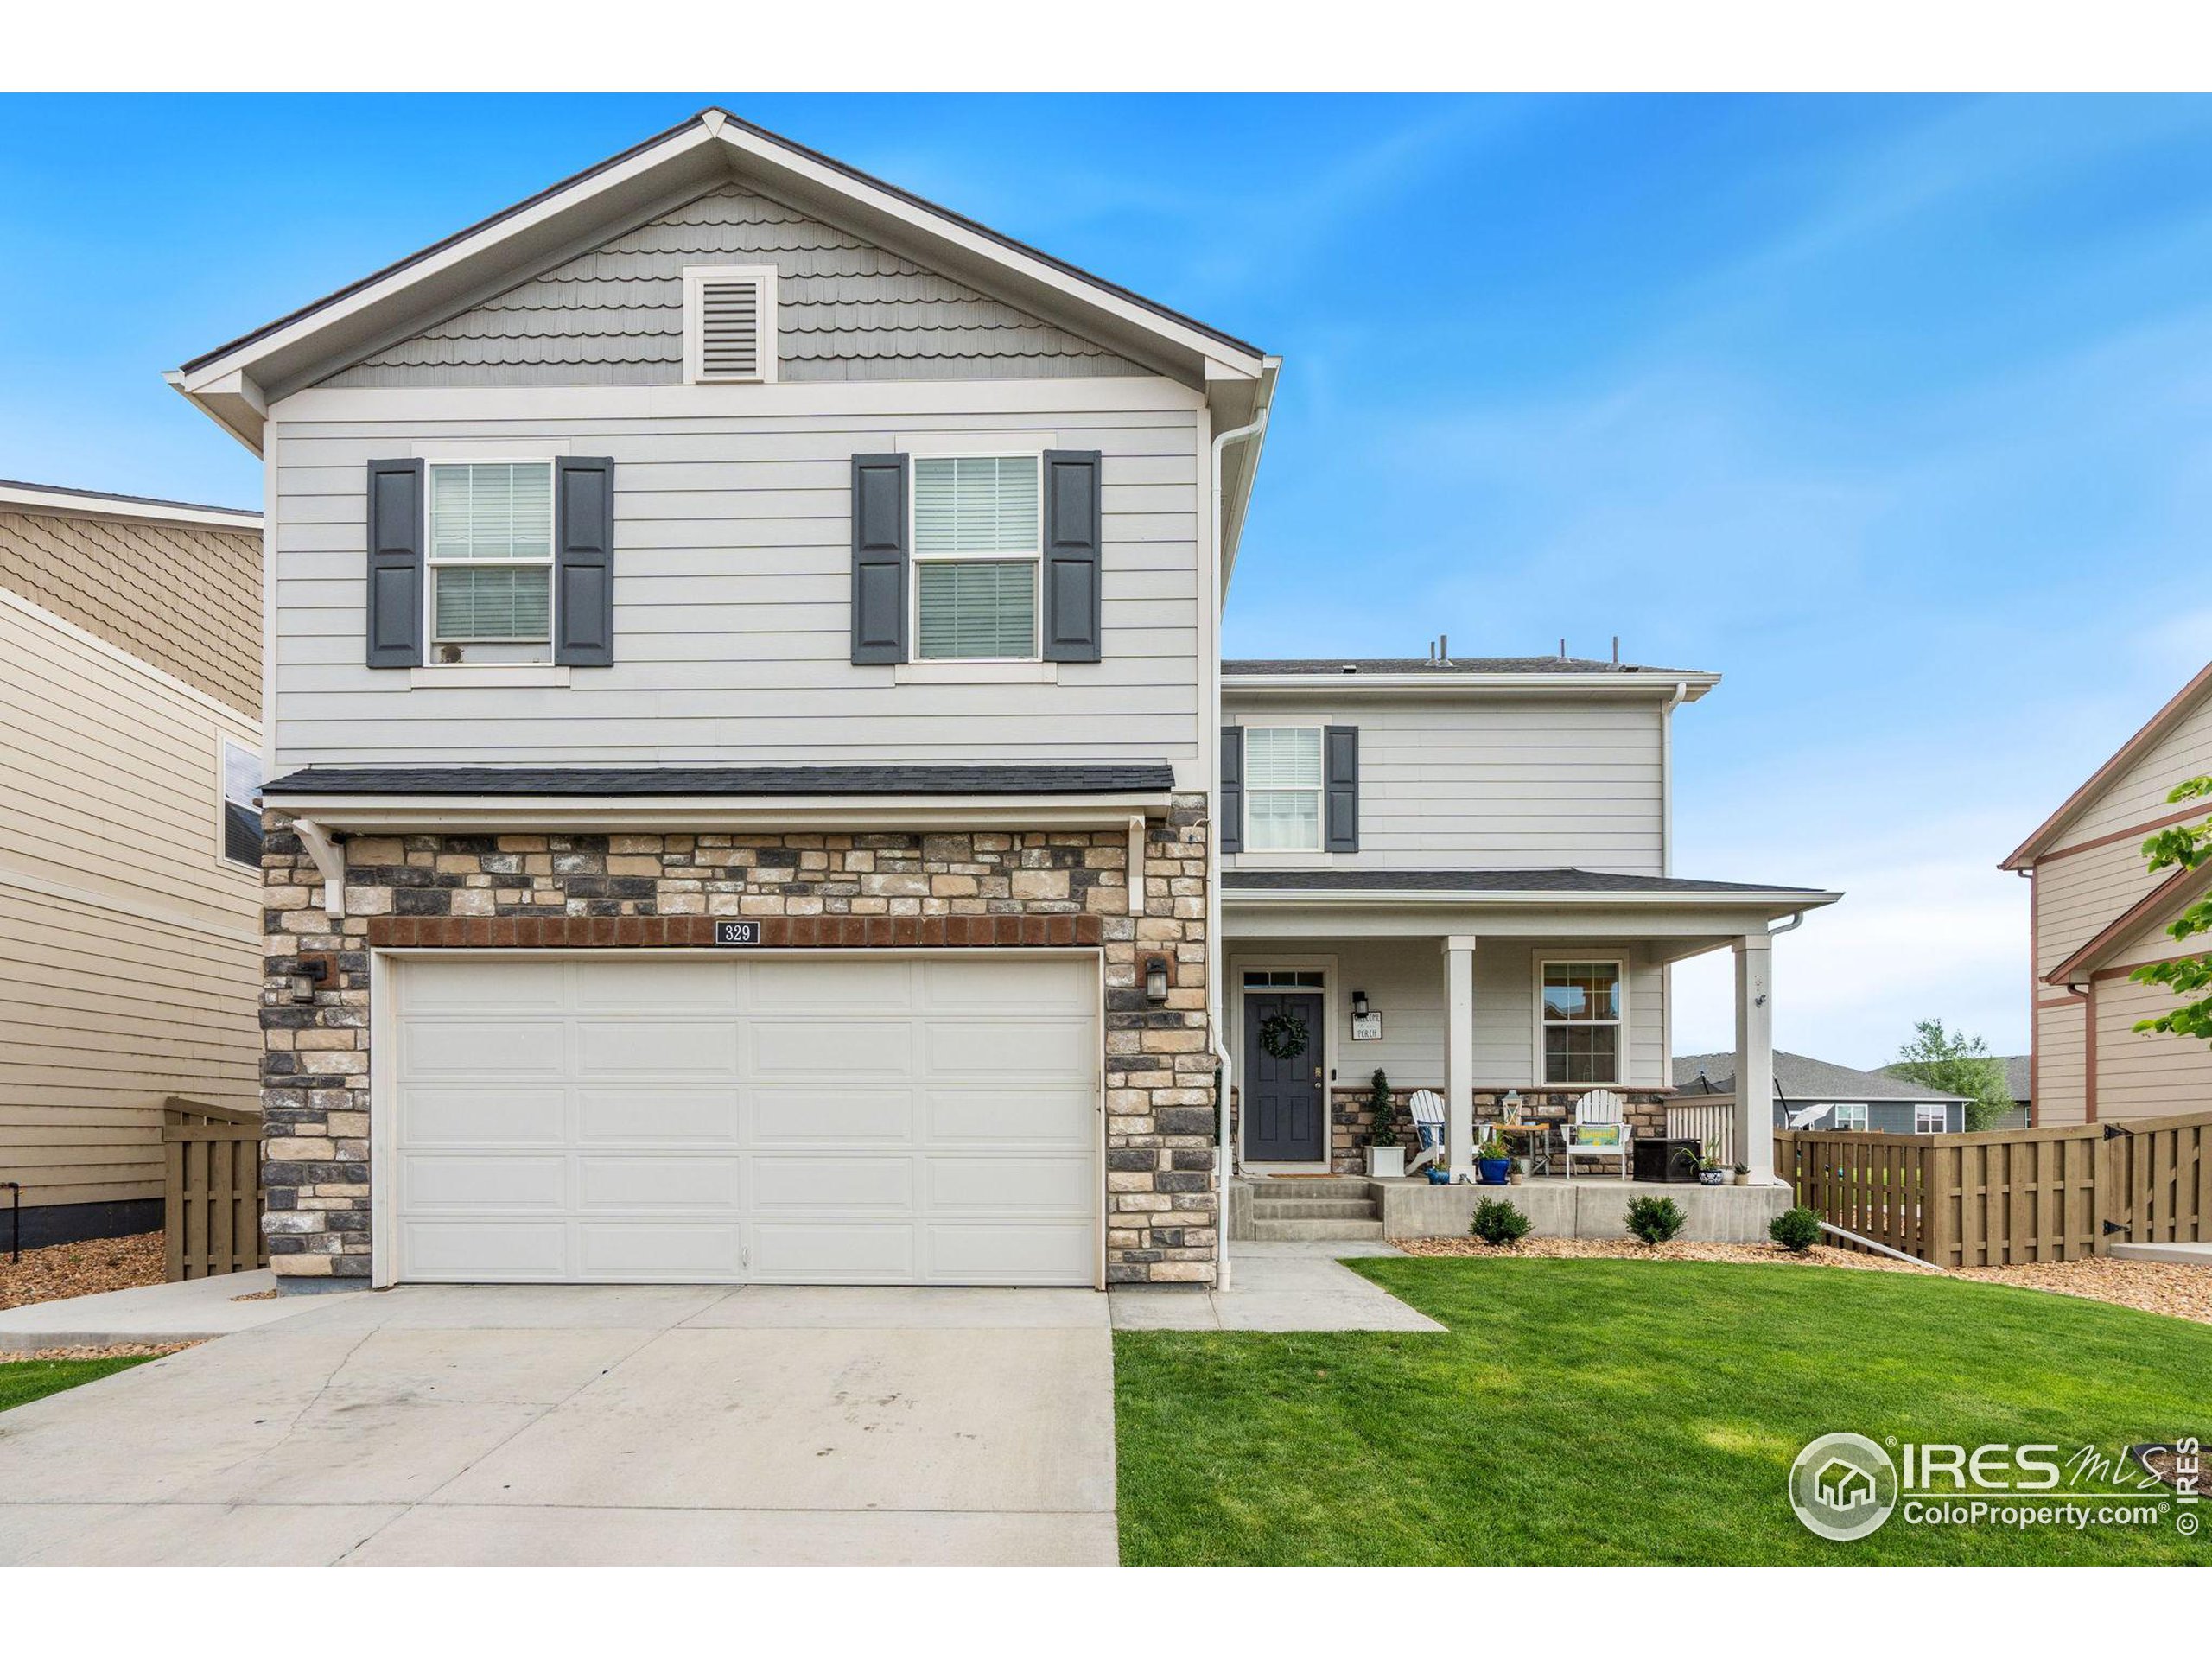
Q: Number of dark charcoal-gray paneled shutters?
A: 6